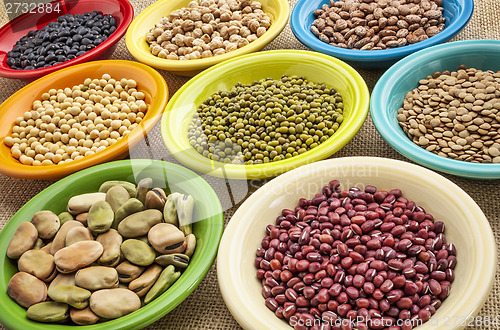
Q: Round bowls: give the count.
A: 8